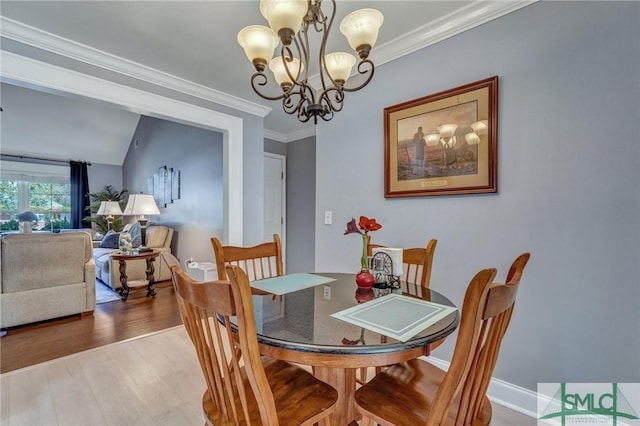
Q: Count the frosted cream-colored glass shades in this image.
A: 5